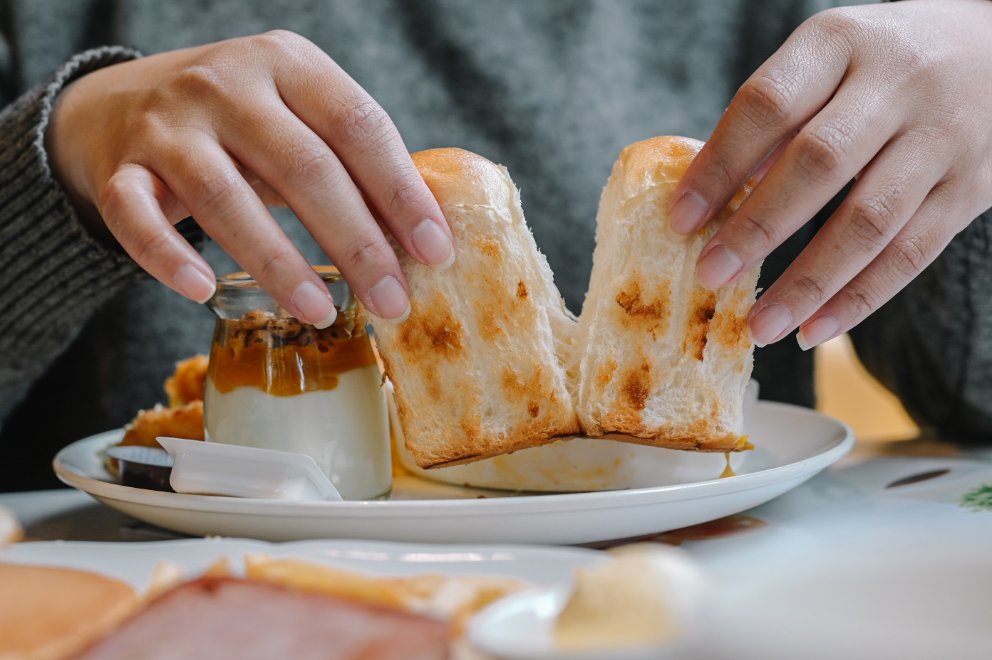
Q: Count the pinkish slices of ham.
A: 1